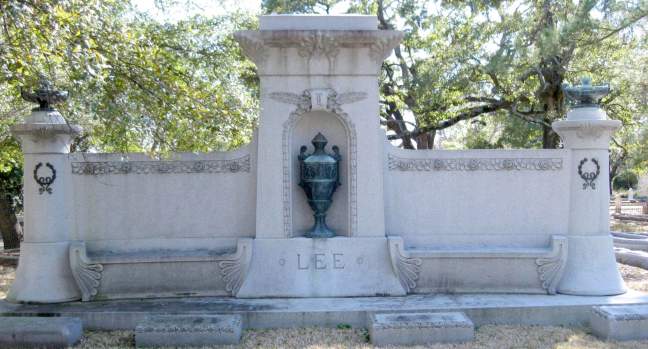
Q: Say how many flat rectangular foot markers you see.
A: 4